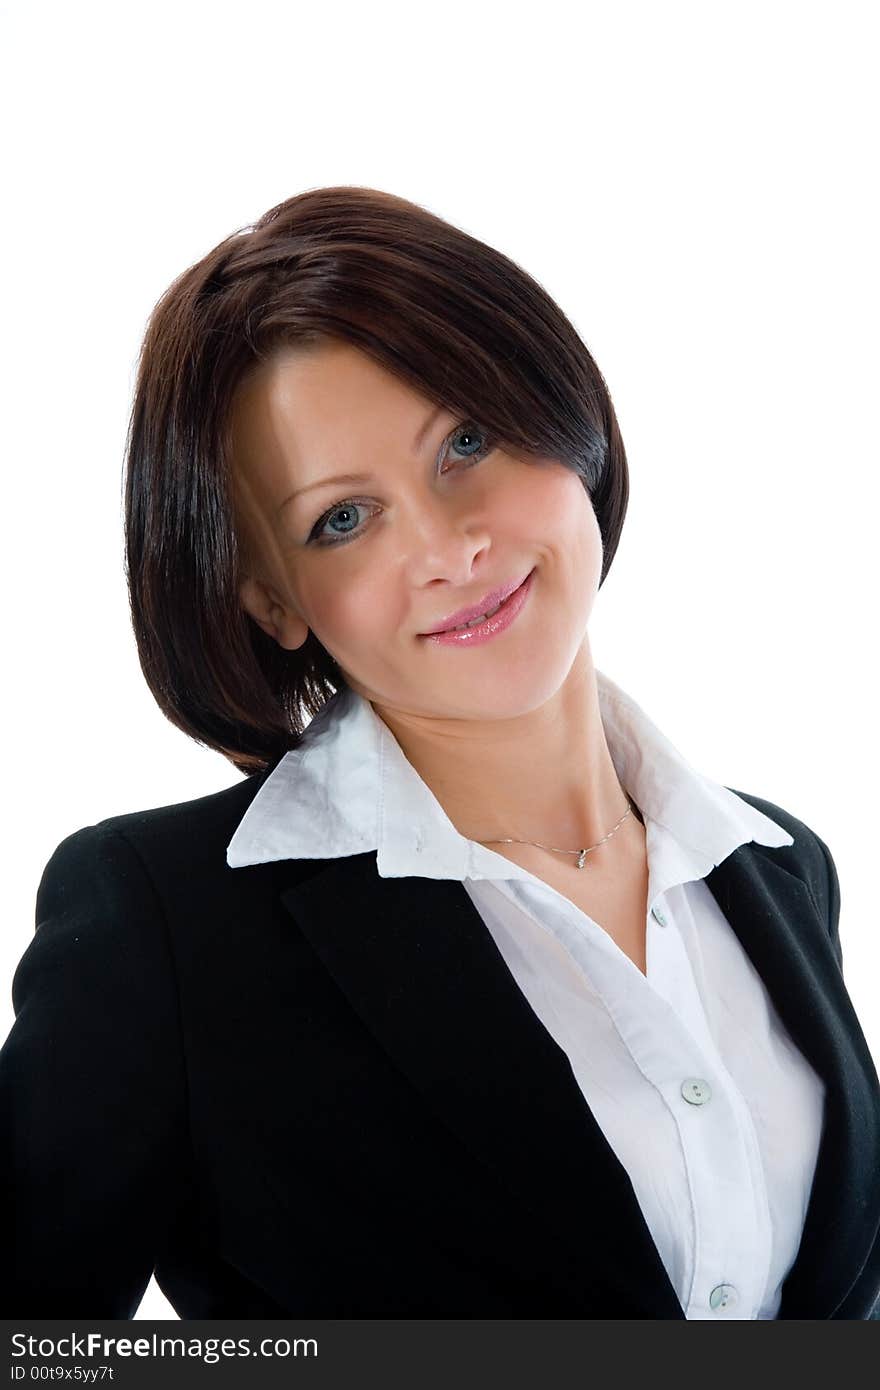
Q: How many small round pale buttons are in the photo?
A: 3